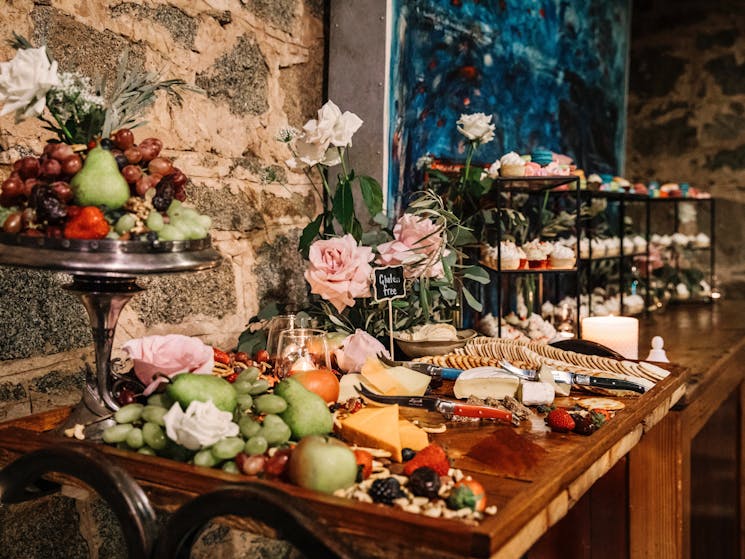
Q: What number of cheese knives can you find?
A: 3